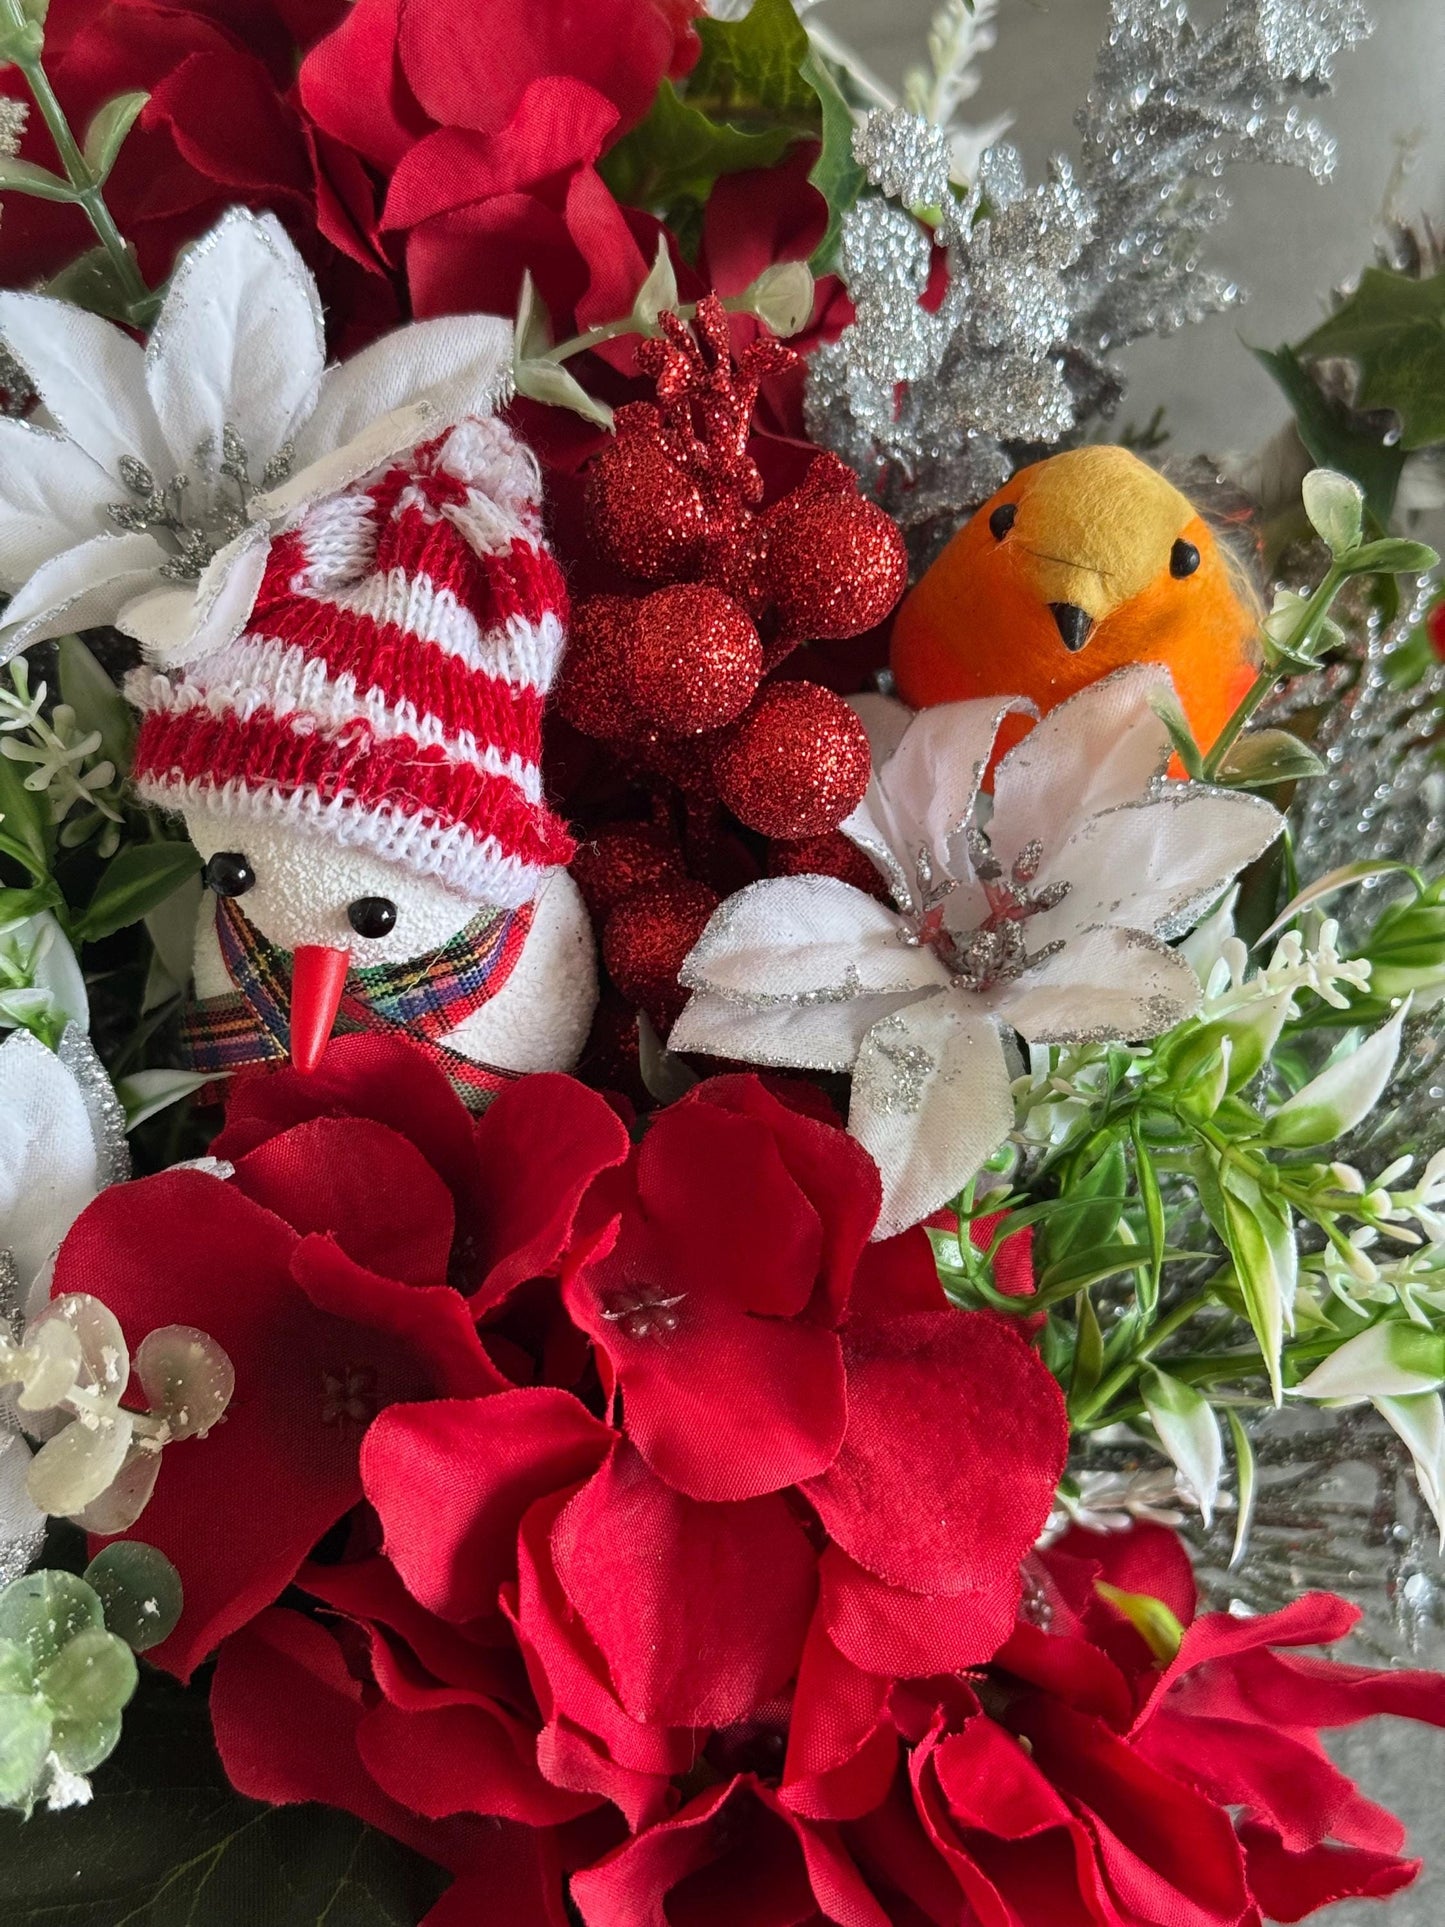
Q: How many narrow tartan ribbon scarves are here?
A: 1